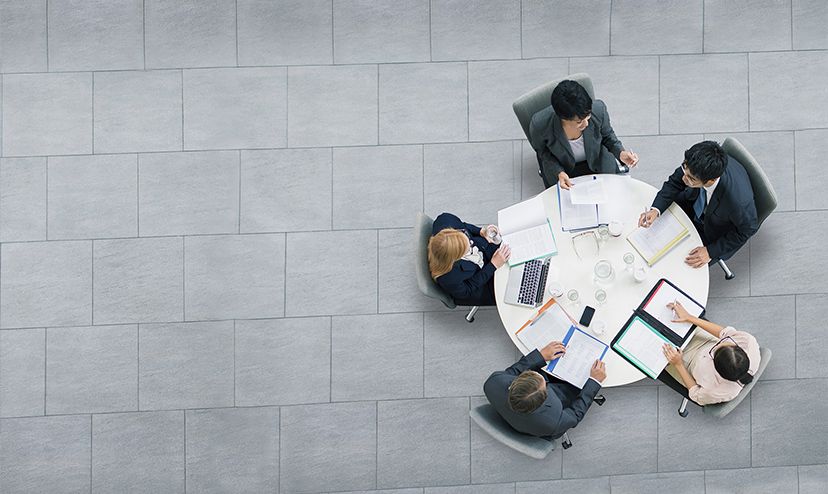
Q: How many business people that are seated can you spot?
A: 5